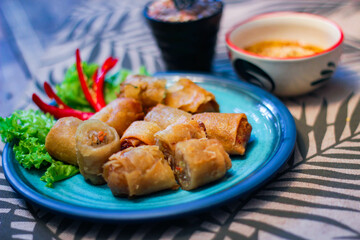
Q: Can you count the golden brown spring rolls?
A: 11